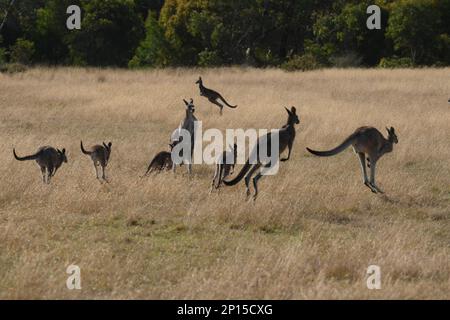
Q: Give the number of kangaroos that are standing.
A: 1